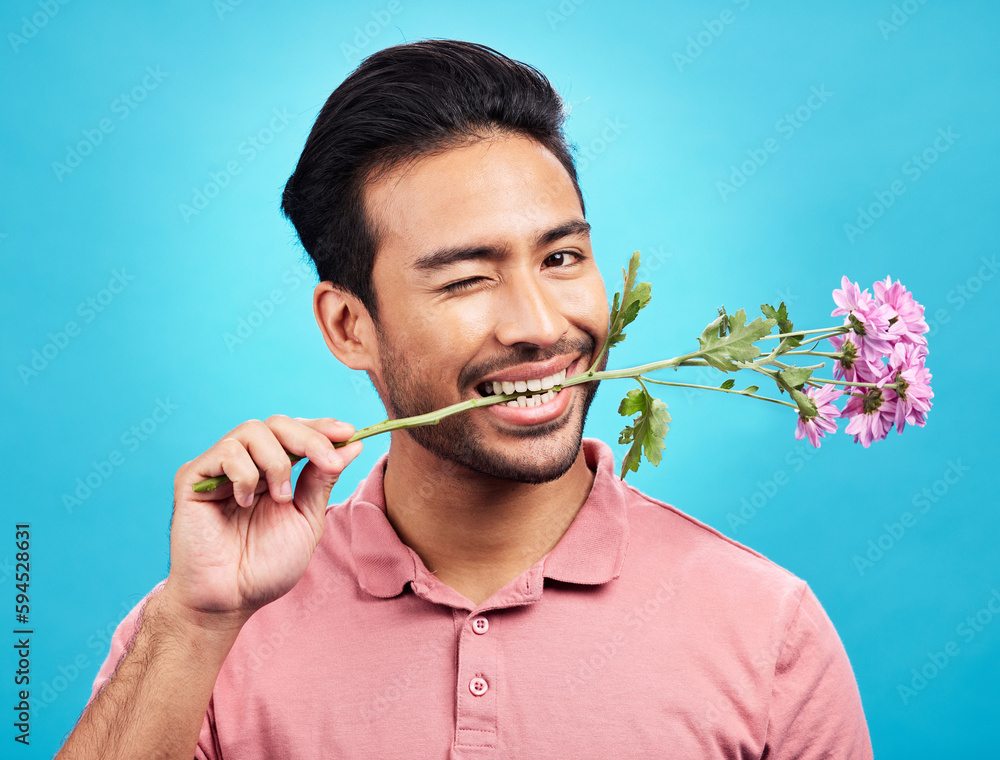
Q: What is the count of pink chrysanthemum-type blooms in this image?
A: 6